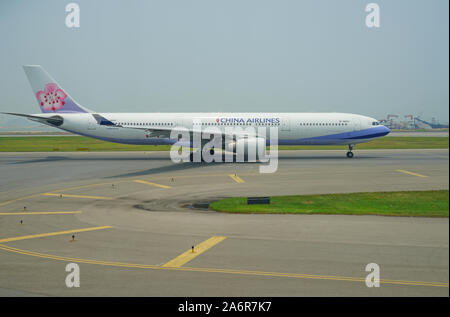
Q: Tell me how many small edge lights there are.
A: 8